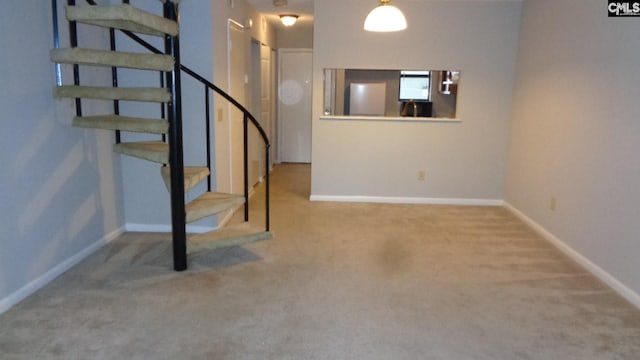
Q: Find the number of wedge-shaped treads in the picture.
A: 8